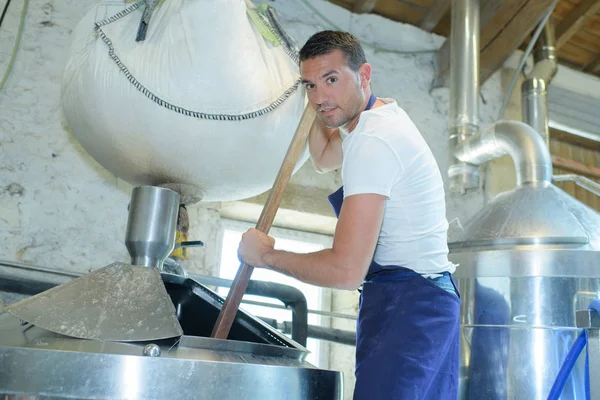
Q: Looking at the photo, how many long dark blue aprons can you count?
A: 1